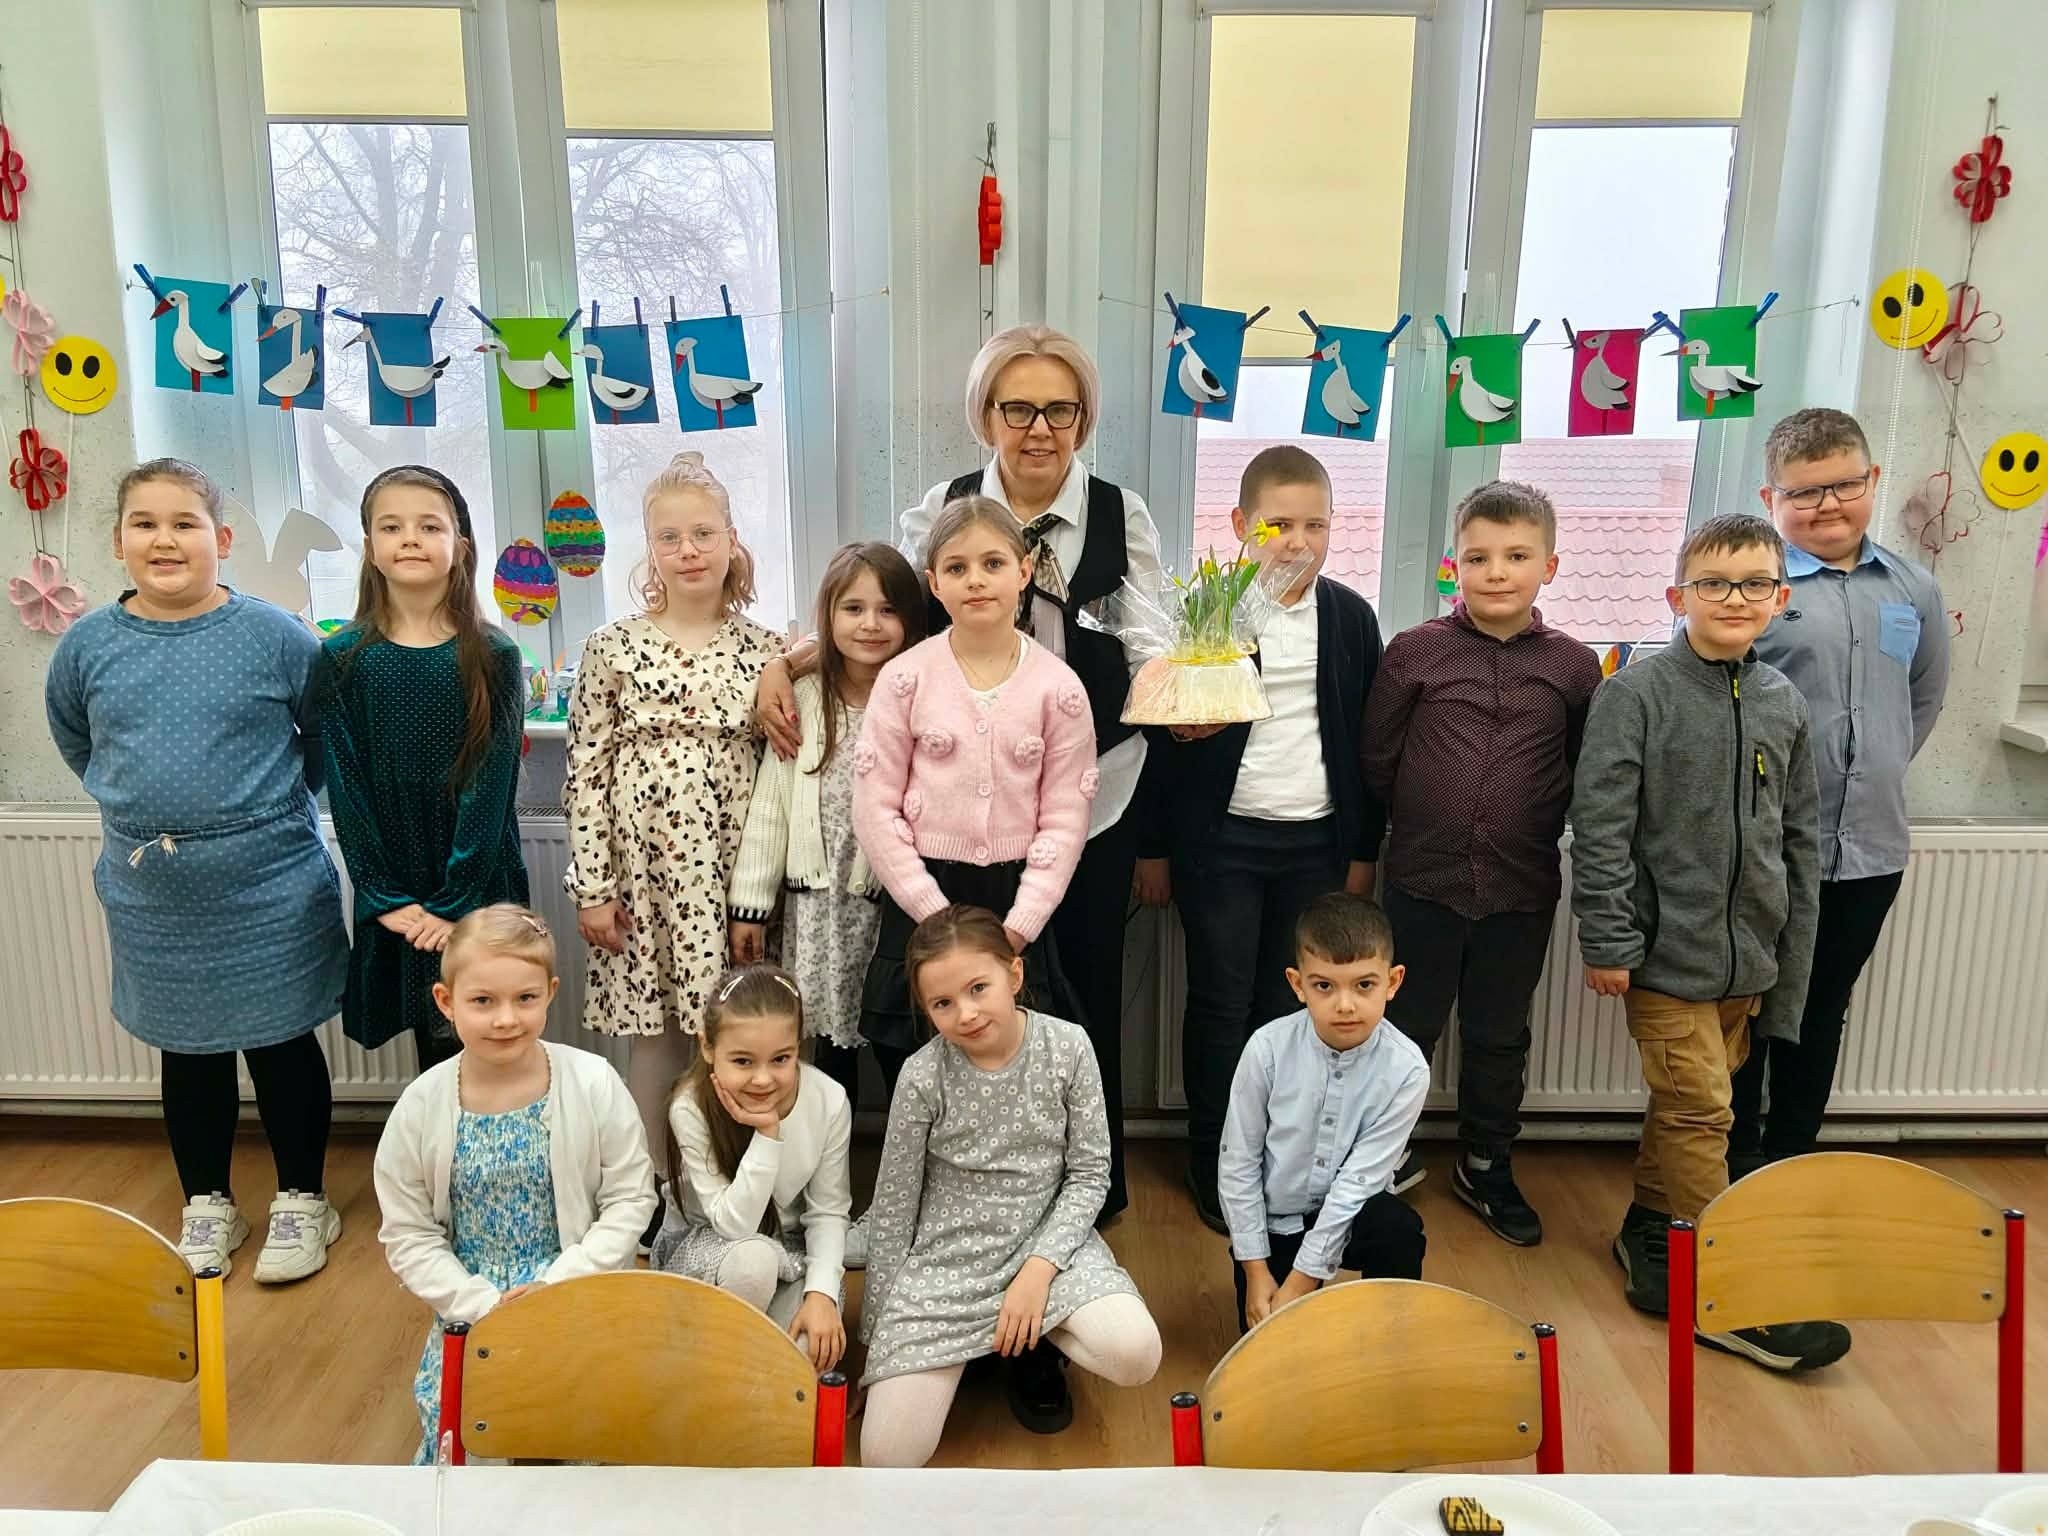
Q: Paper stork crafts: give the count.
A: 11